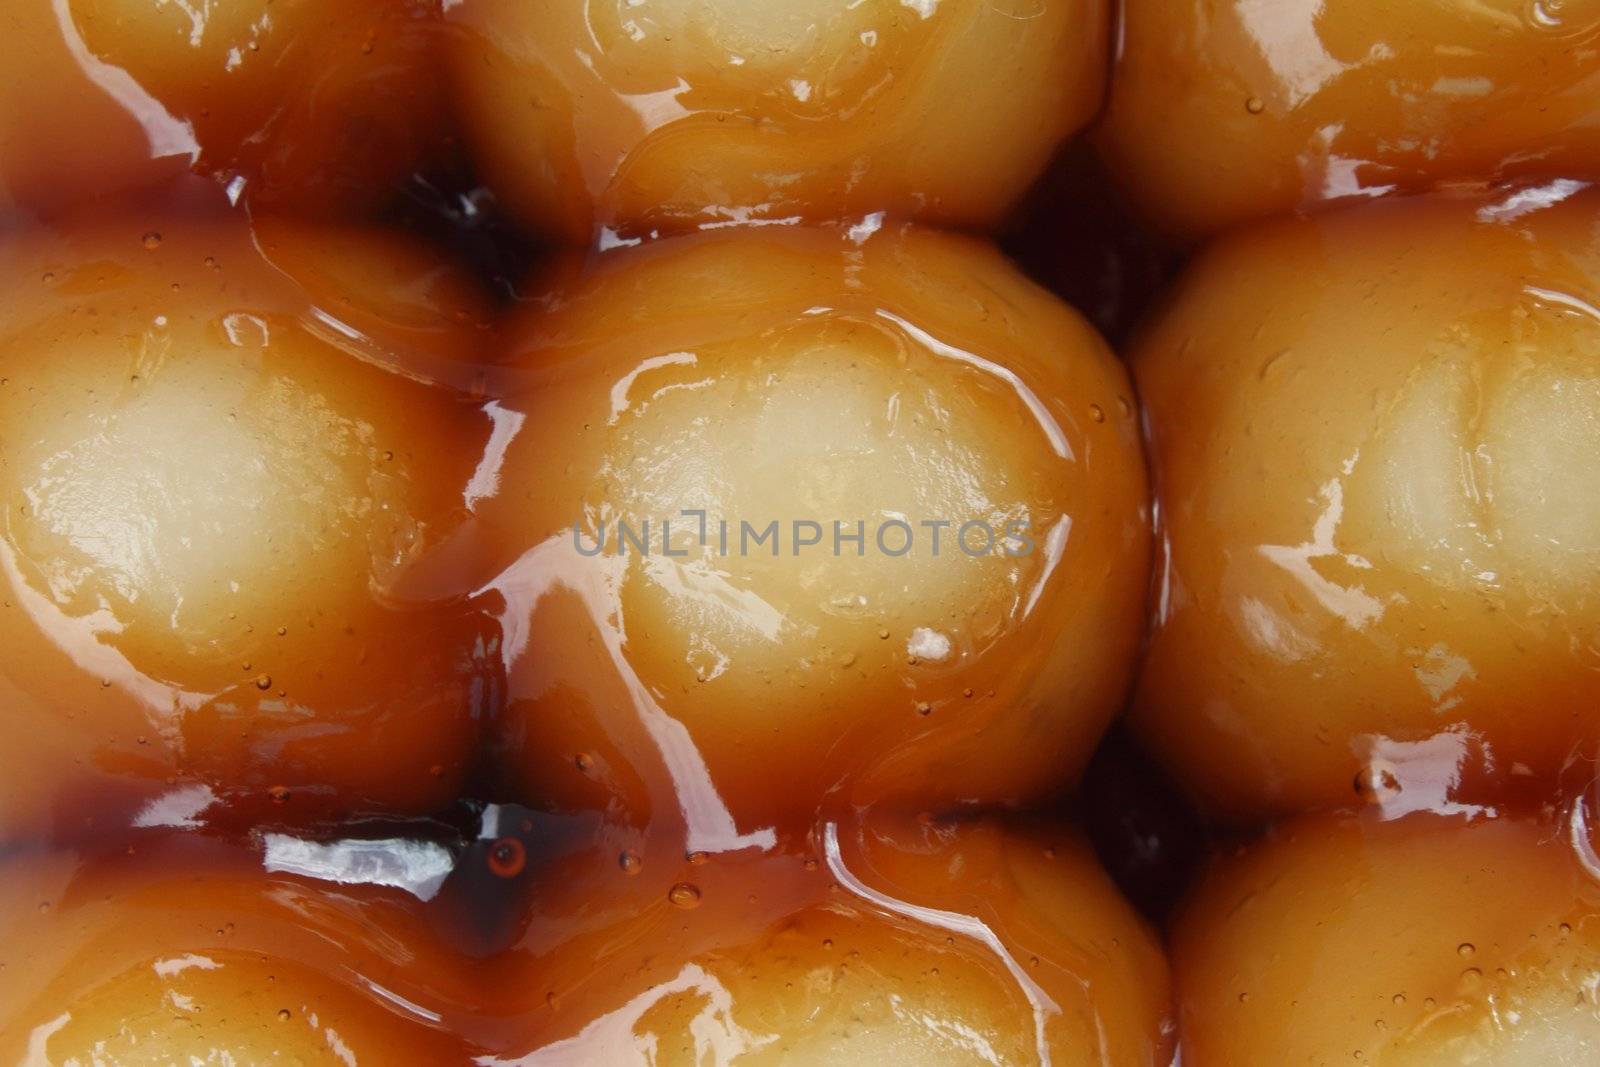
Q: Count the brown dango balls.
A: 9